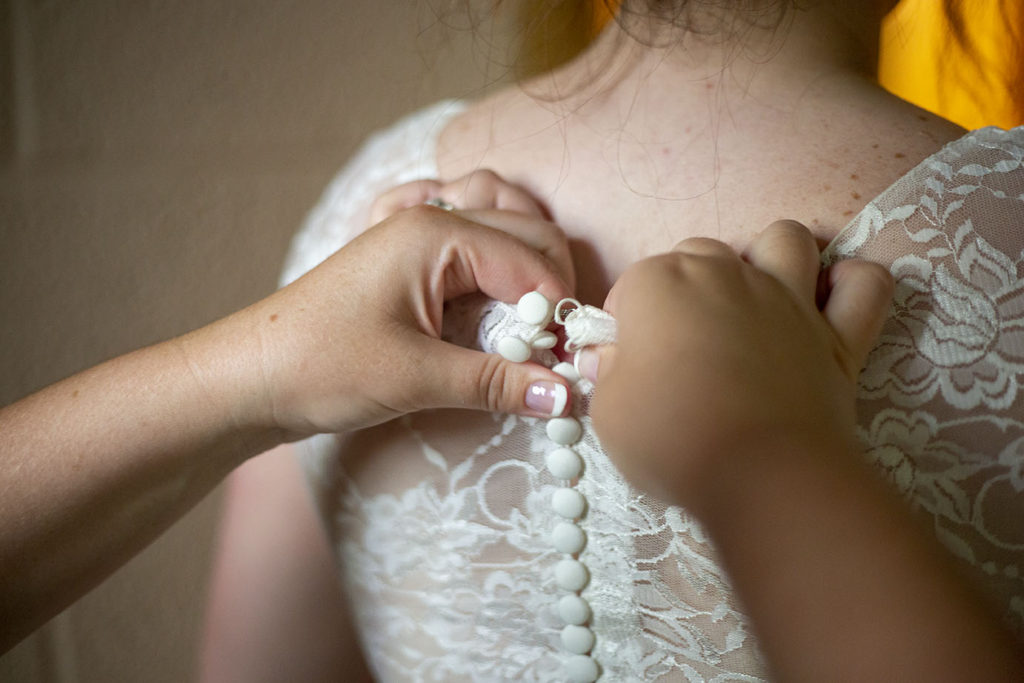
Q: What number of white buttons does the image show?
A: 12